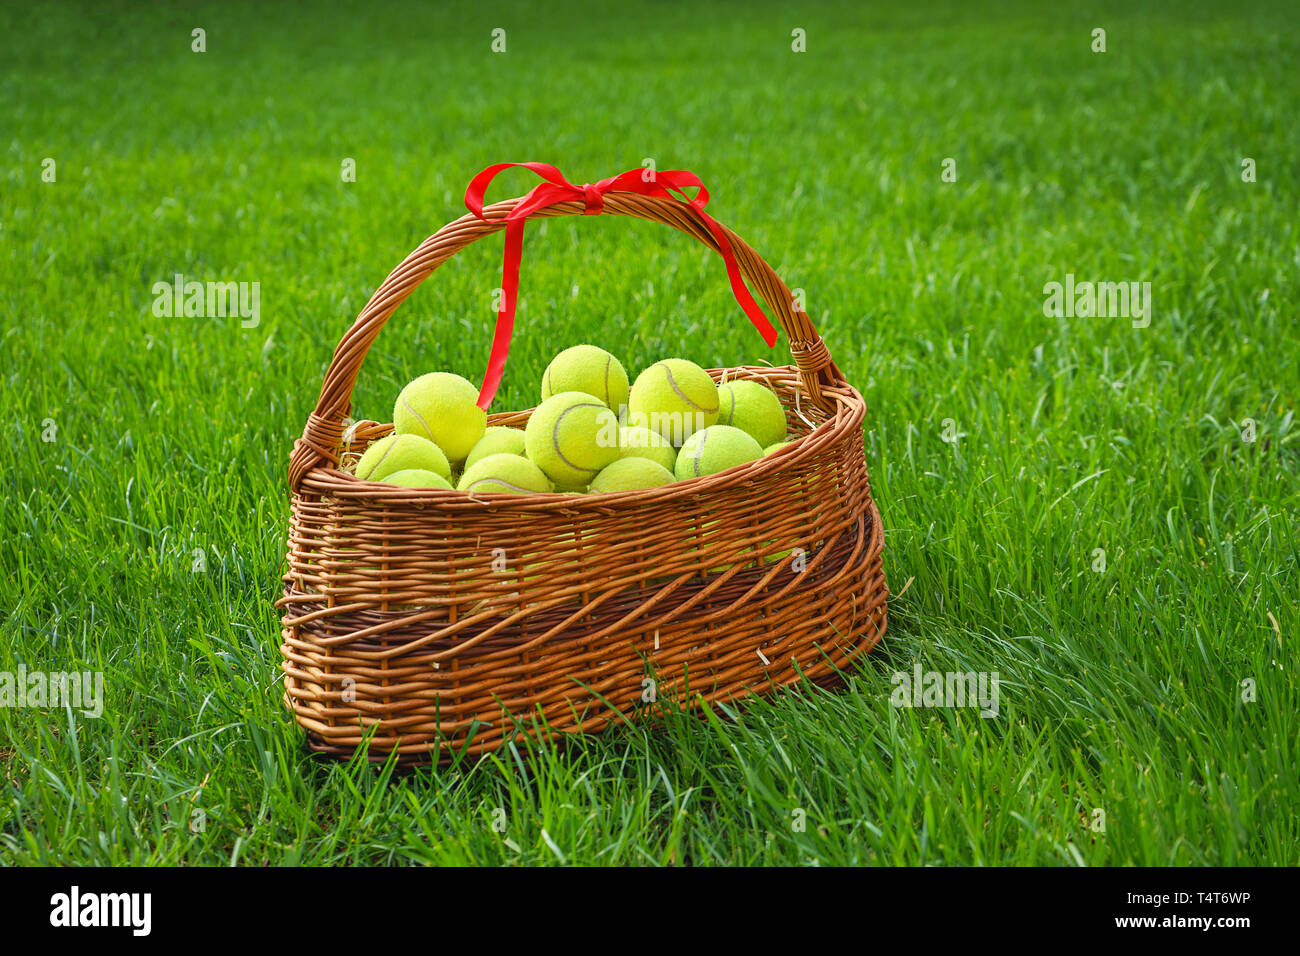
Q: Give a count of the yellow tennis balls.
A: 13